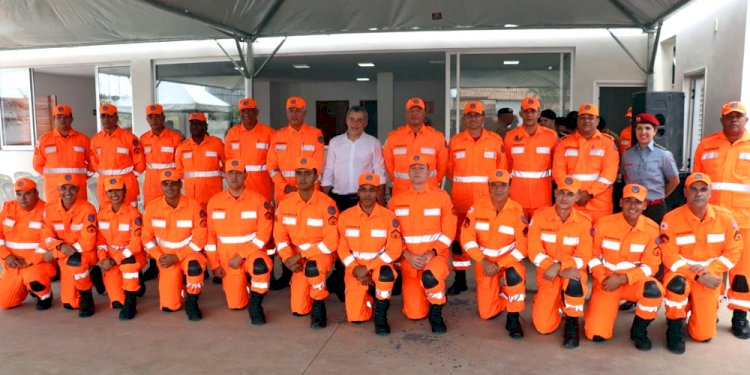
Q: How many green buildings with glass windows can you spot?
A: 0